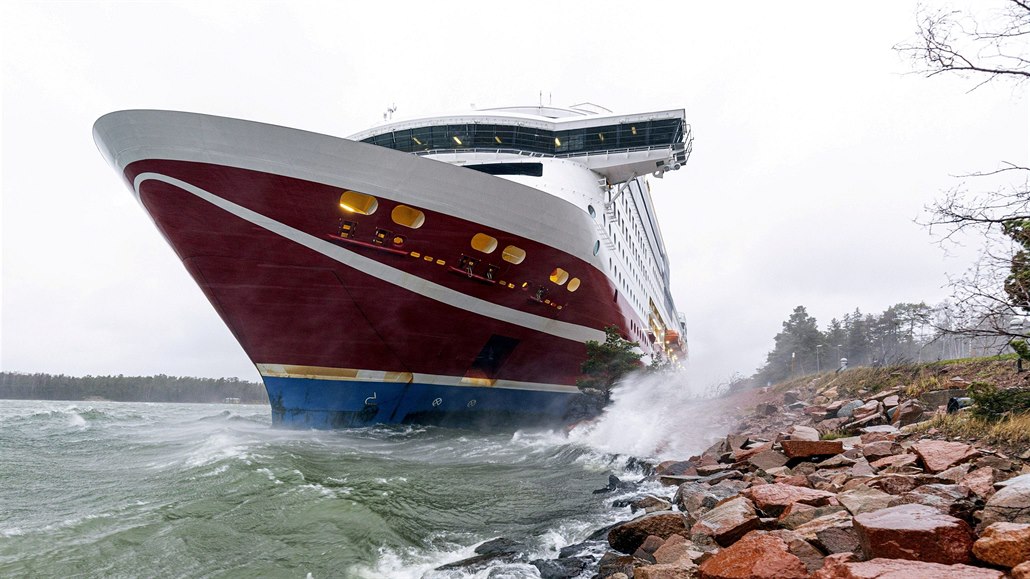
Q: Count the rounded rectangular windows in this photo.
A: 6